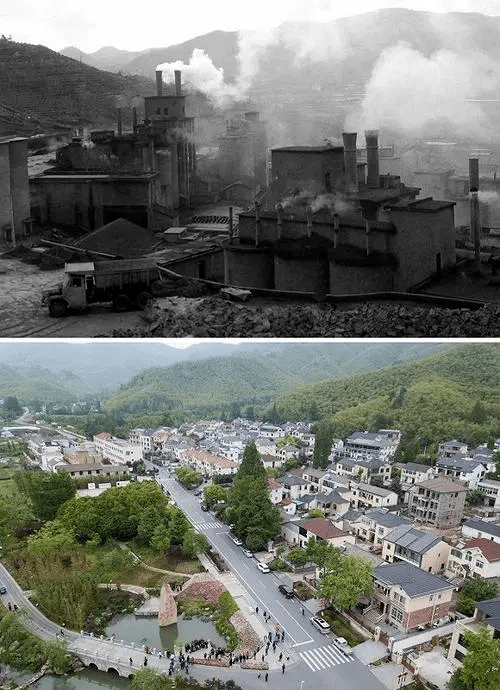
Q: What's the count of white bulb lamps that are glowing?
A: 0